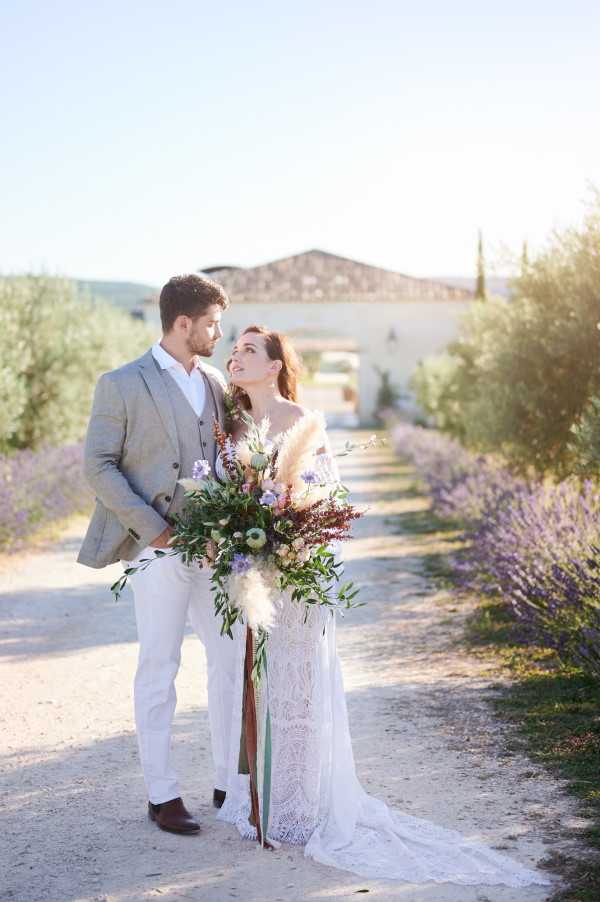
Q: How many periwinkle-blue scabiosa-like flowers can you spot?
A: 4